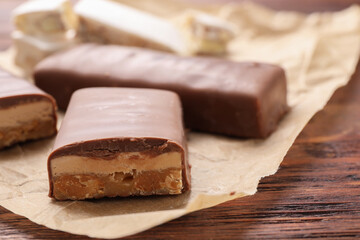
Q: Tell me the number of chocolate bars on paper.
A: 3